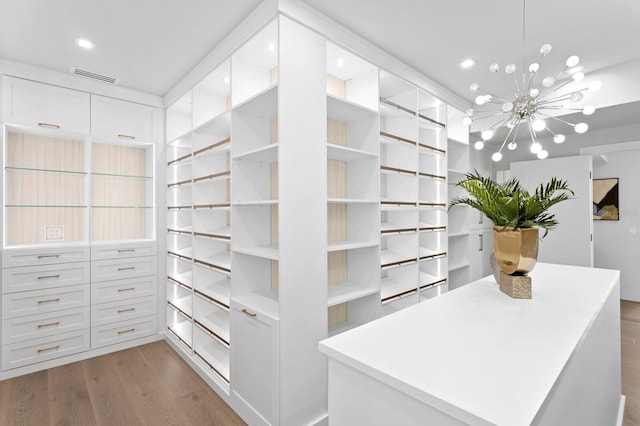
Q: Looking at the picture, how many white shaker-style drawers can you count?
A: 10